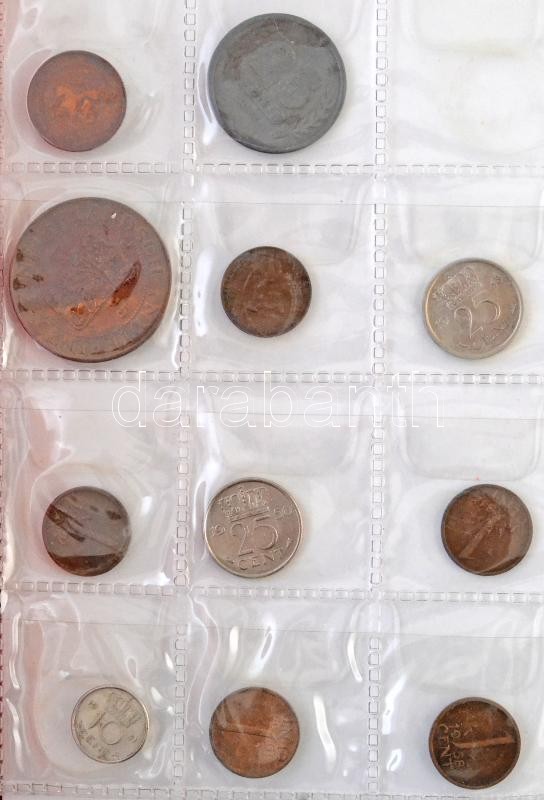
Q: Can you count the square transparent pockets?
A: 12